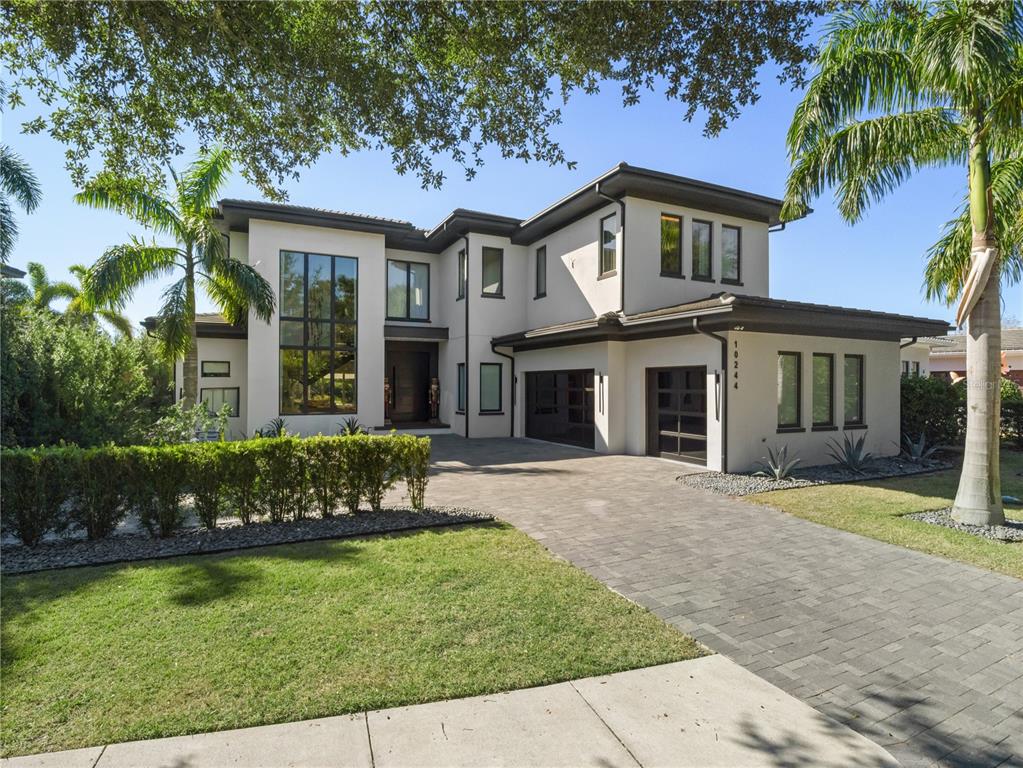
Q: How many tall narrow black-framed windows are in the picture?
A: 12